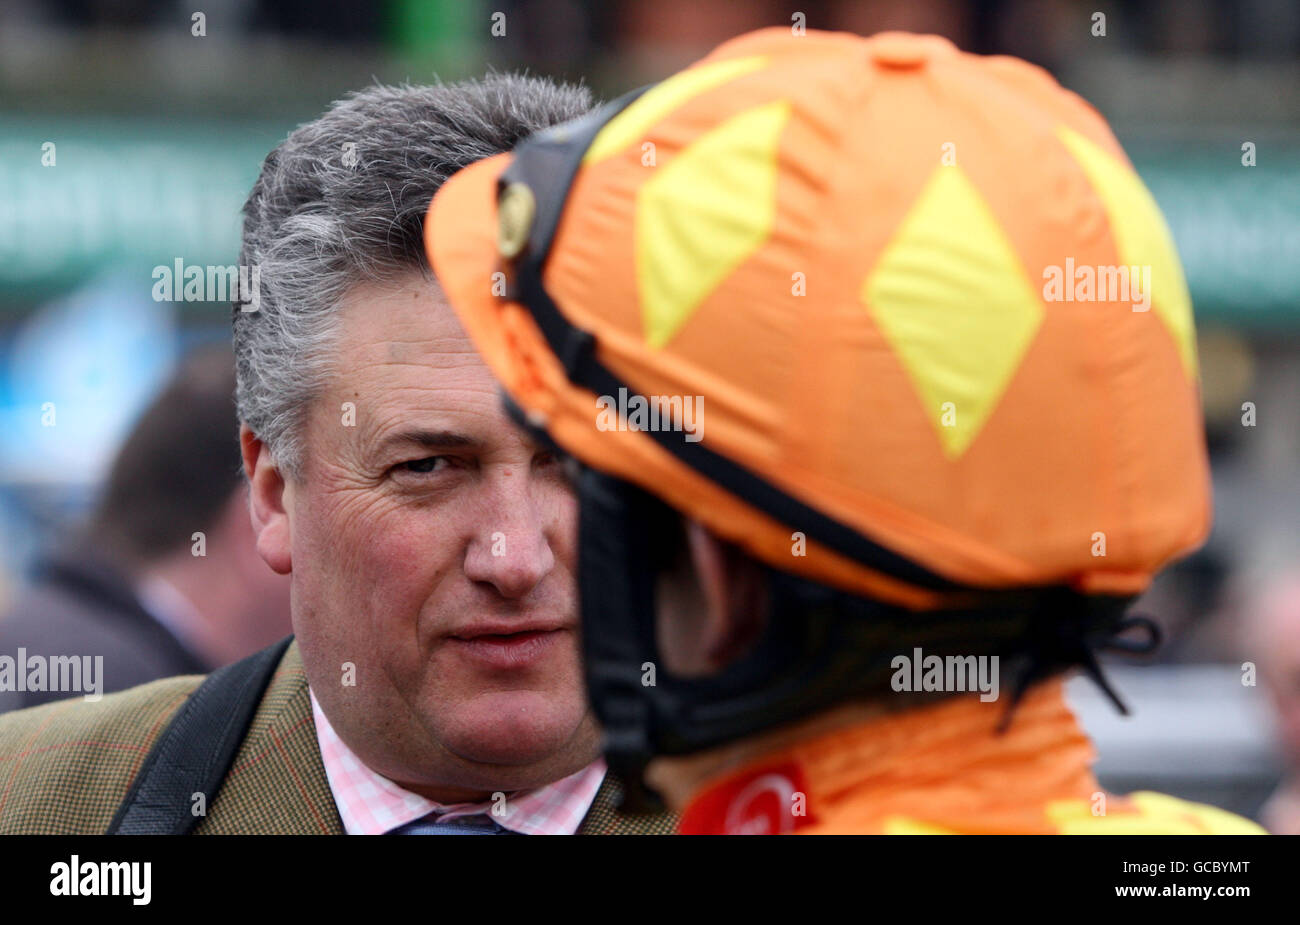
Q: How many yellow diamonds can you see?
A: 4